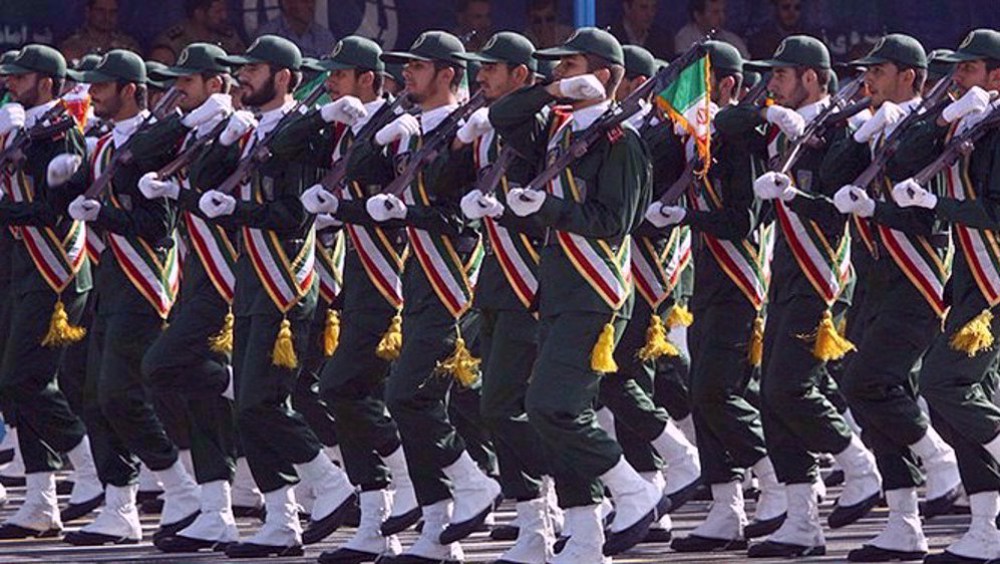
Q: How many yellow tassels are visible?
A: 12